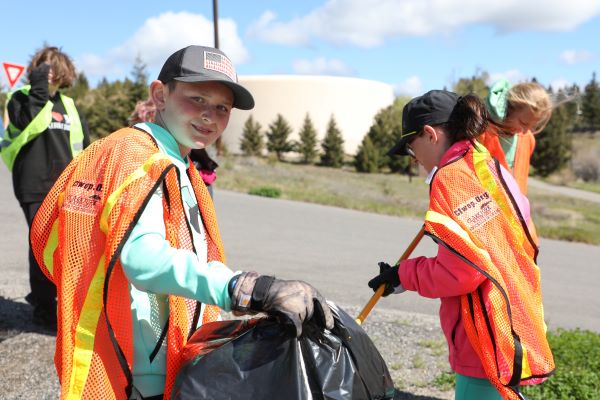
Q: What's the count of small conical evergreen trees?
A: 4